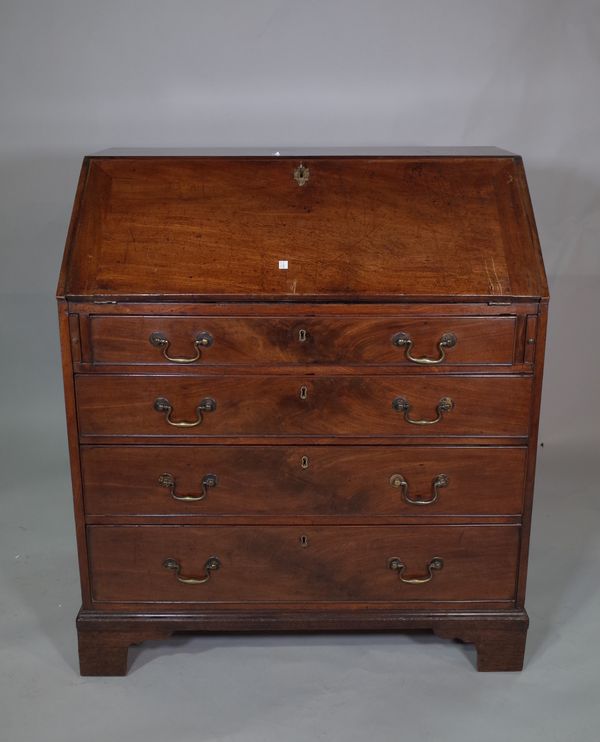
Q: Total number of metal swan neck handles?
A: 8